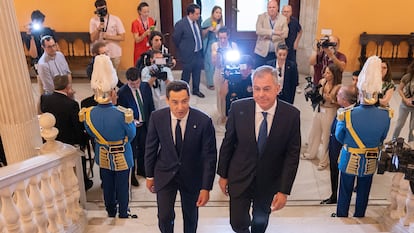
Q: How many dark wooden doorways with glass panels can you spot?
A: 1